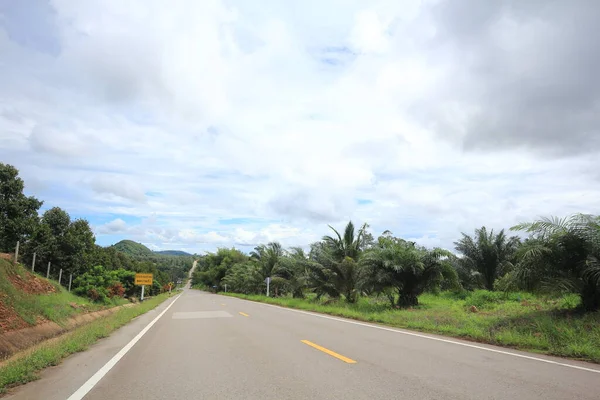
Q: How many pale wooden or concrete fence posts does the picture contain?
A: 5